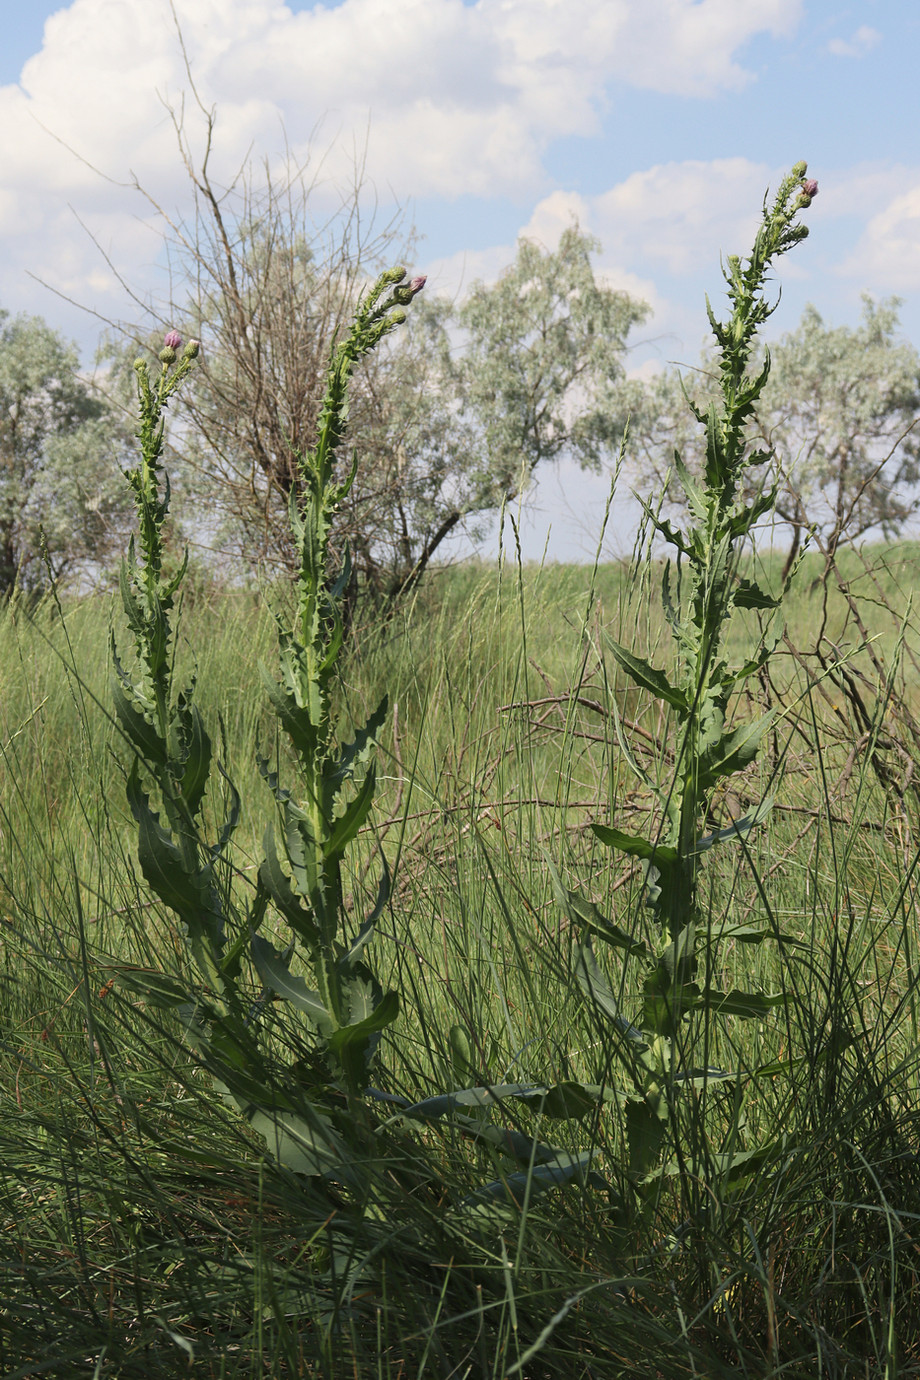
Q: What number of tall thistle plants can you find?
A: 3